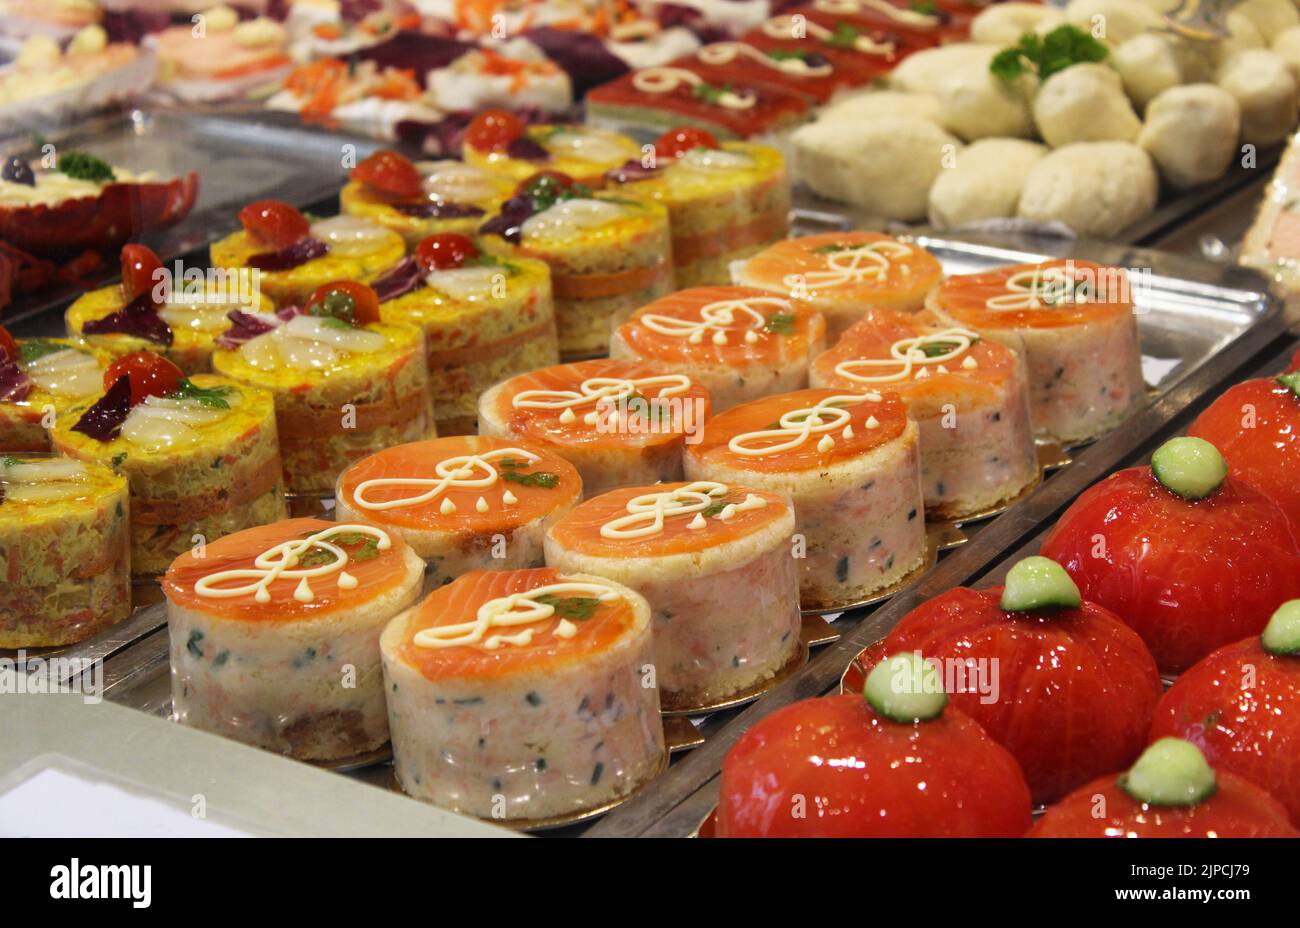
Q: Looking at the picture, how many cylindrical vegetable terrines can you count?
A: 11